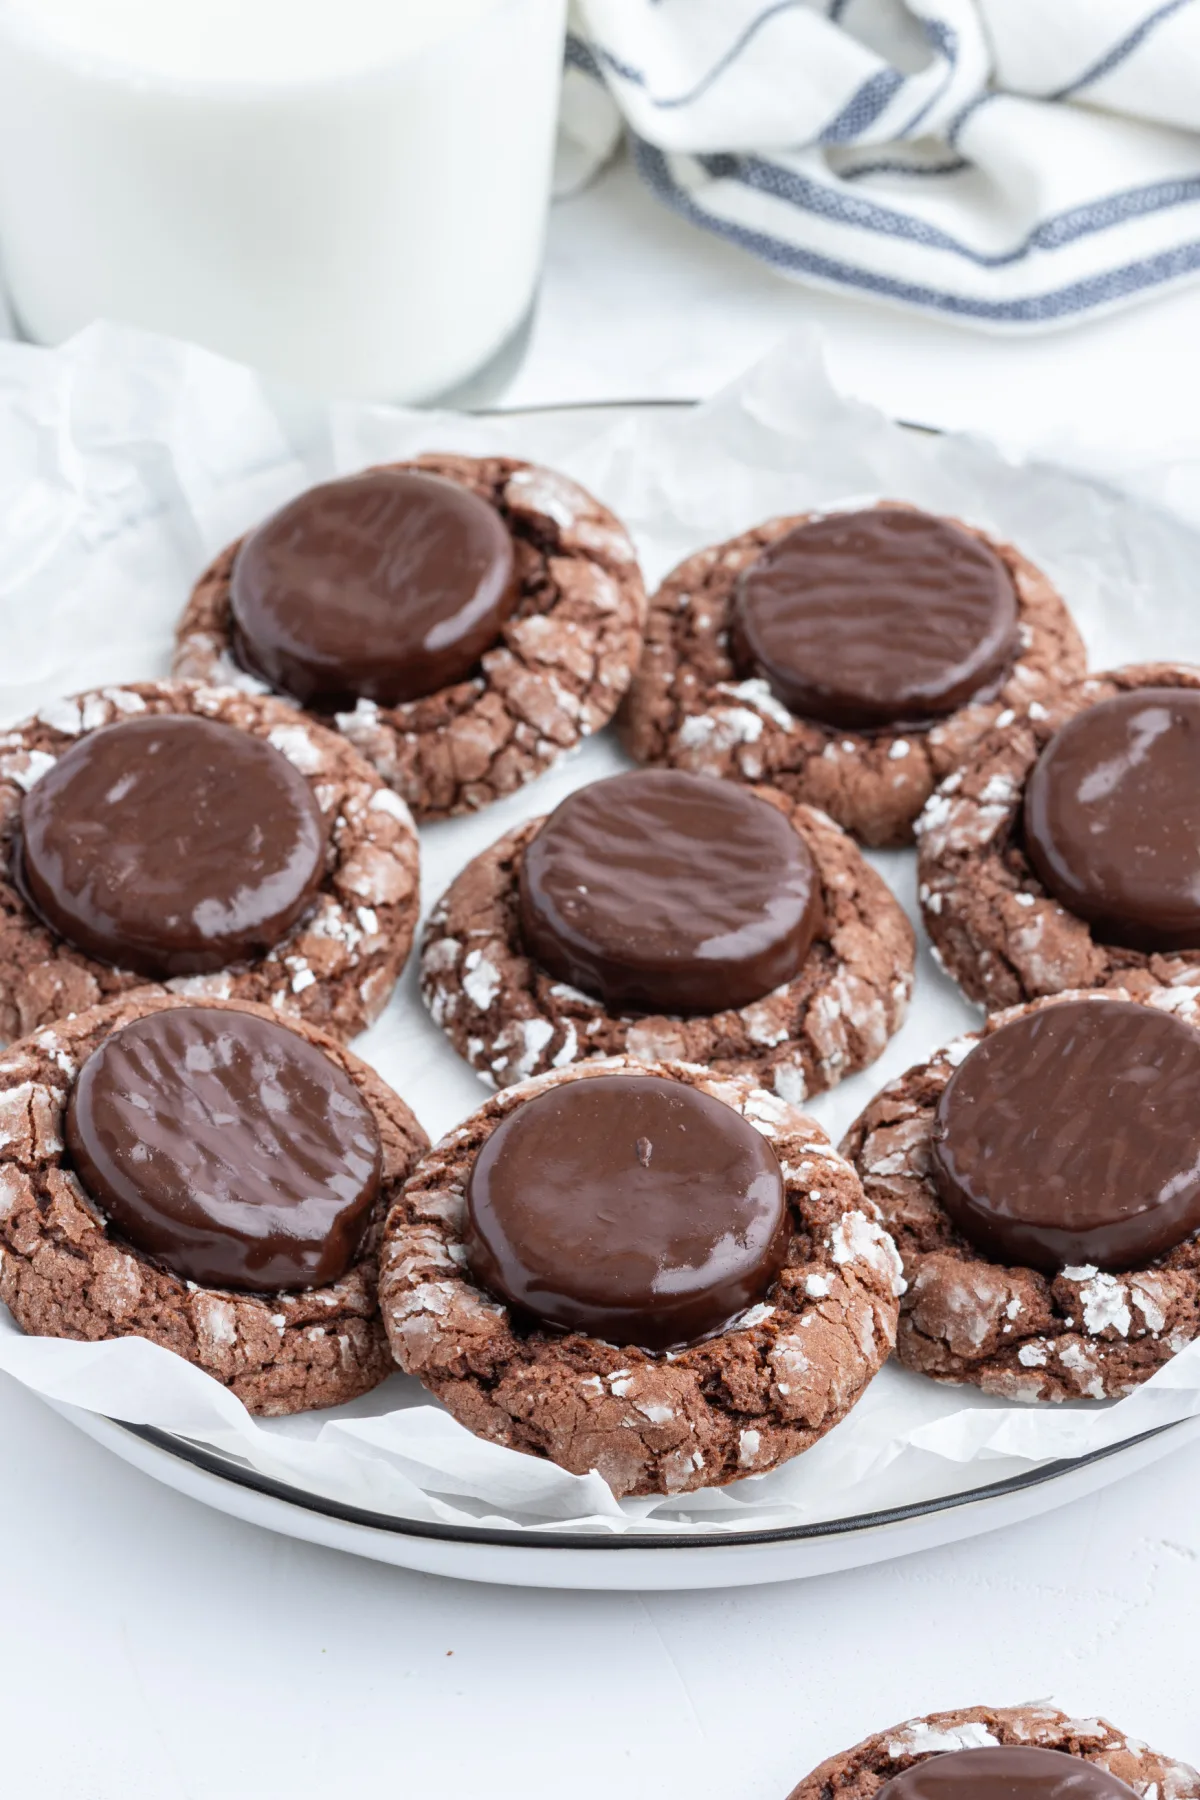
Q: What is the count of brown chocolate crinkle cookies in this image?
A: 9